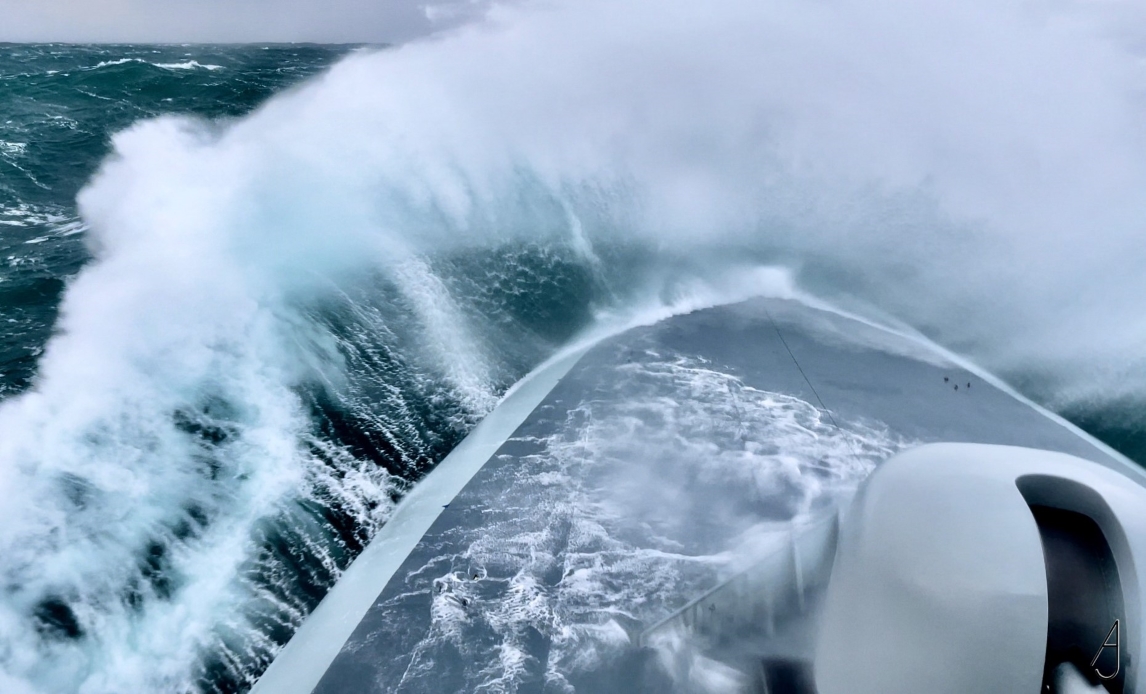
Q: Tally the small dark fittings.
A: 3